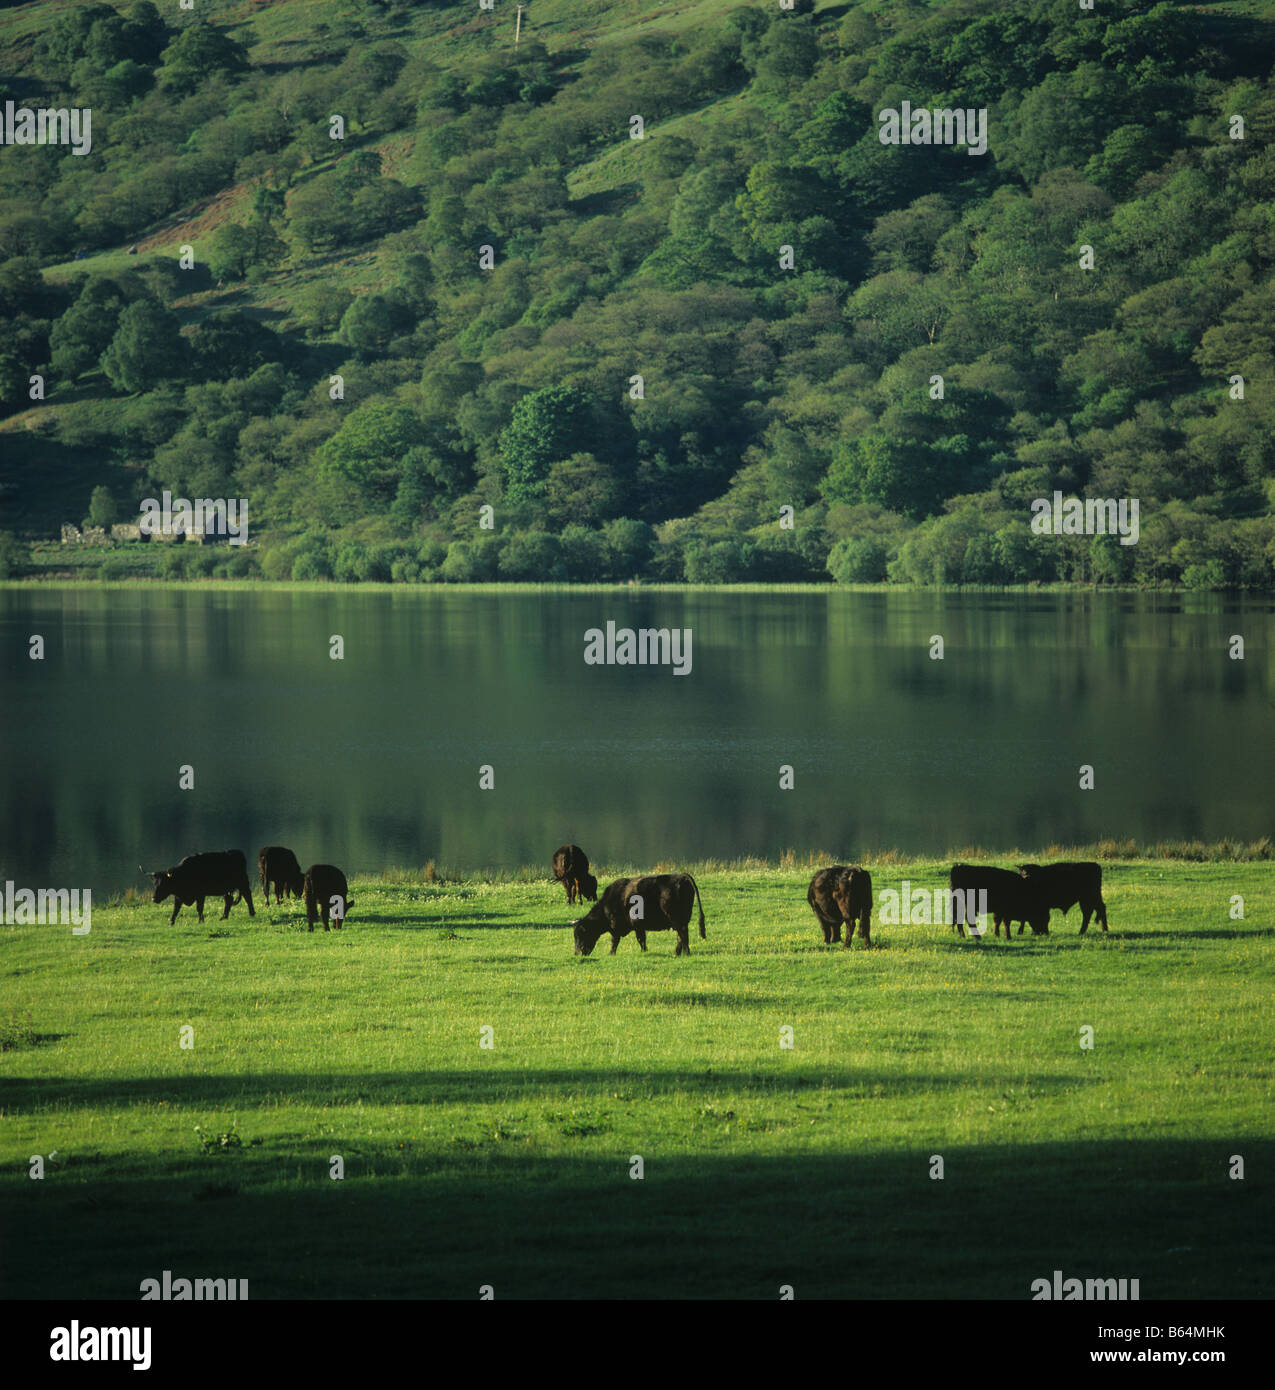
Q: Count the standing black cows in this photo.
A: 8